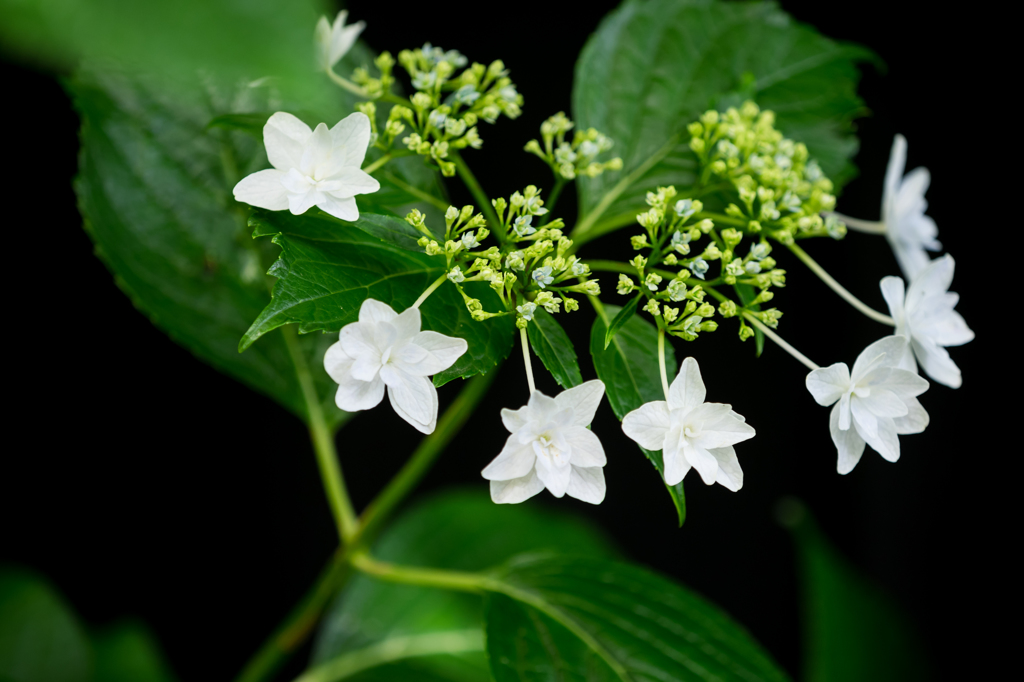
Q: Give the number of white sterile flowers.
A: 8